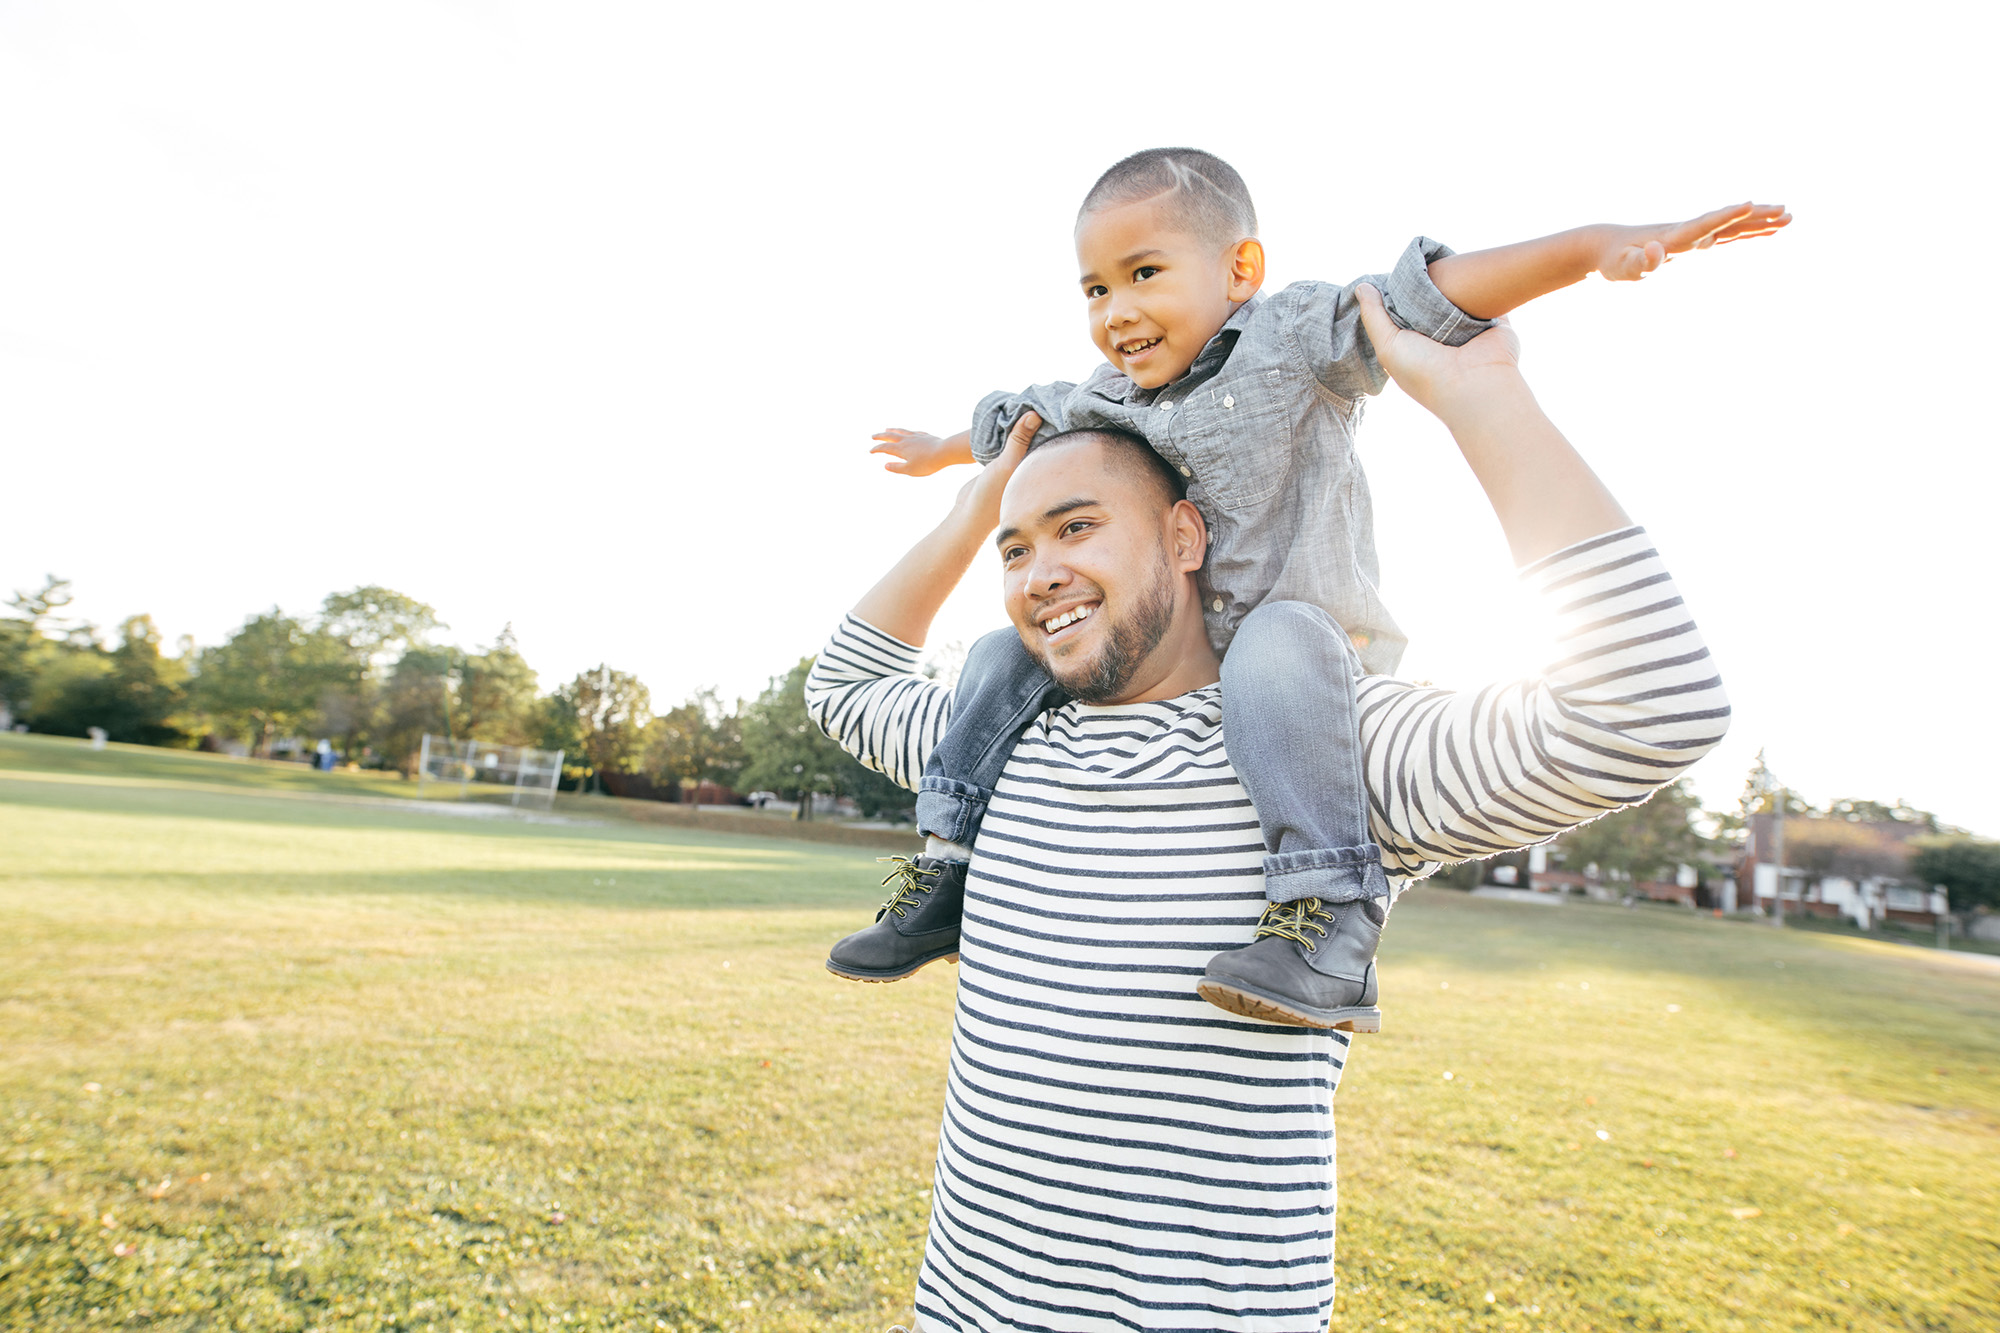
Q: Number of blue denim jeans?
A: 1